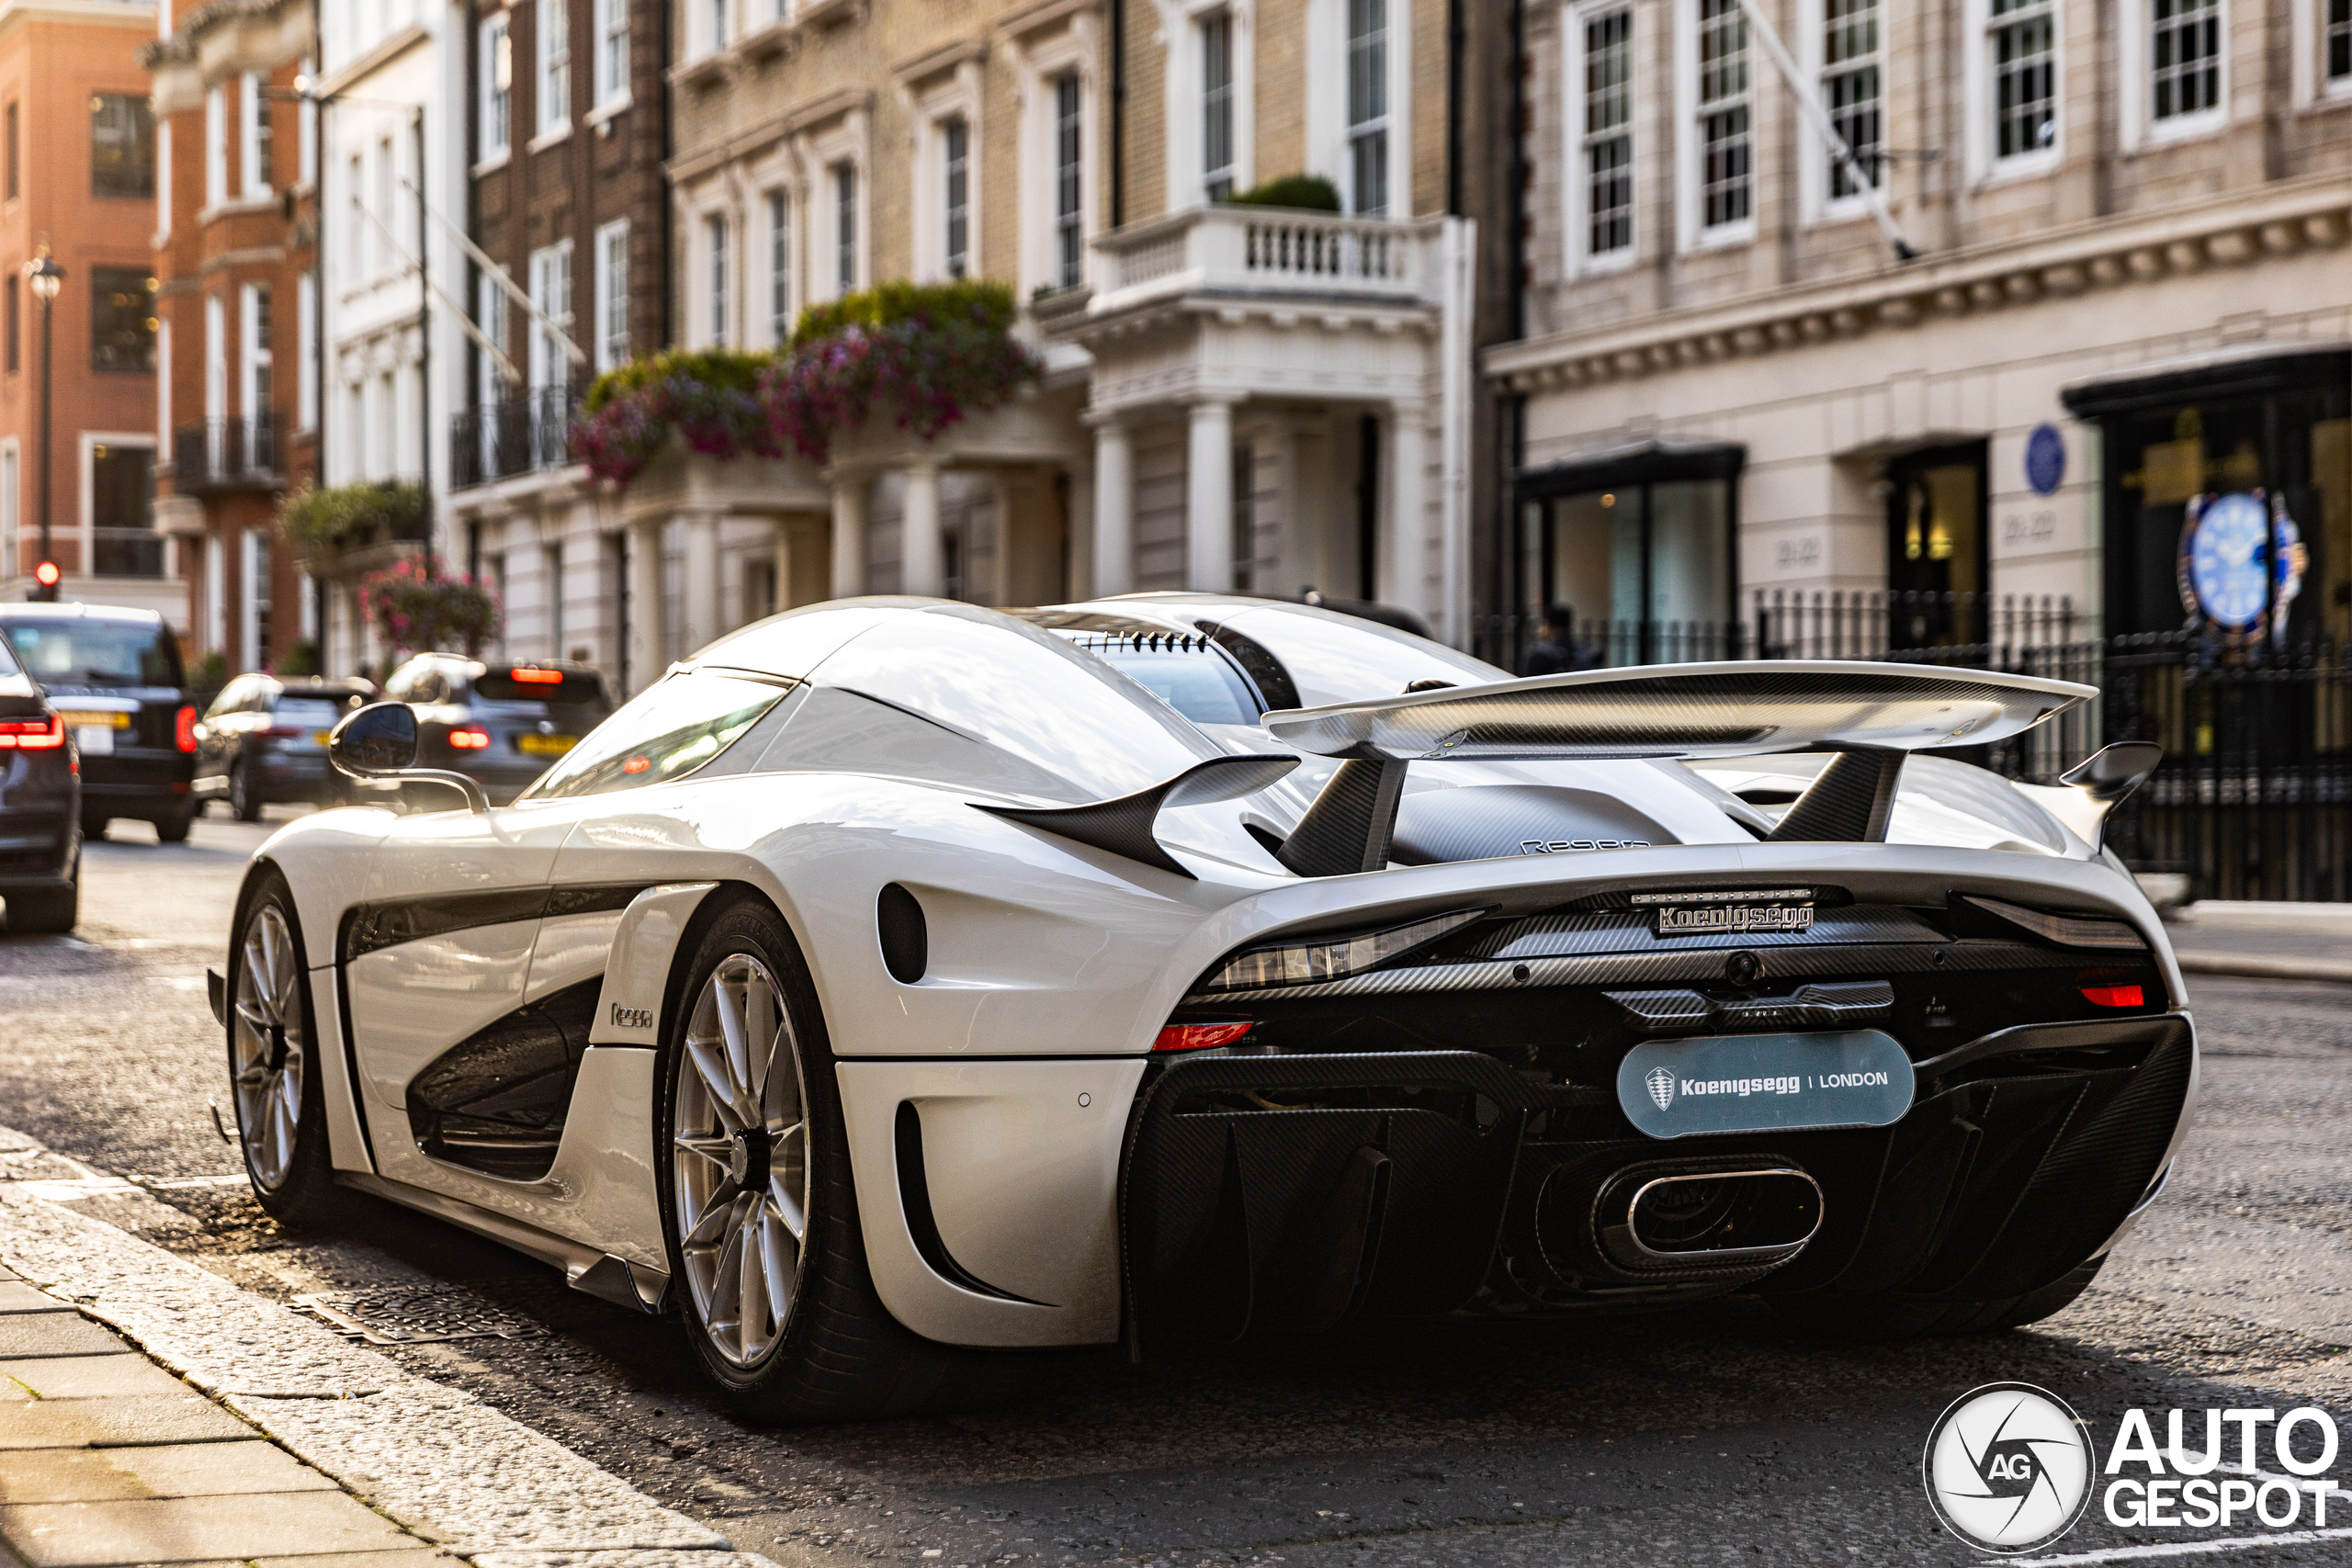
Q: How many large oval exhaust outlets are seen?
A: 1